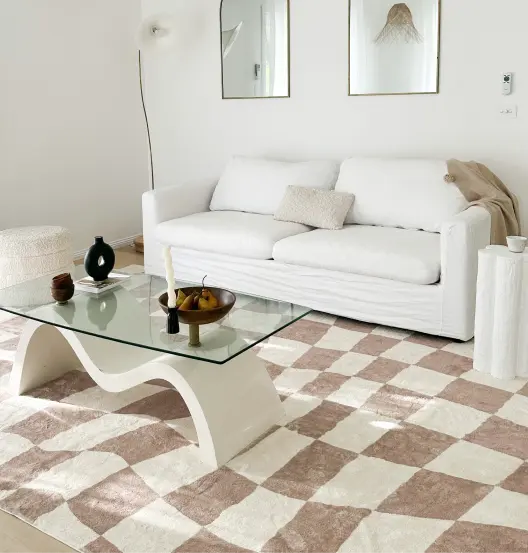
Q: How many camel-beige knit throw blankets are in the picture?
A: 1